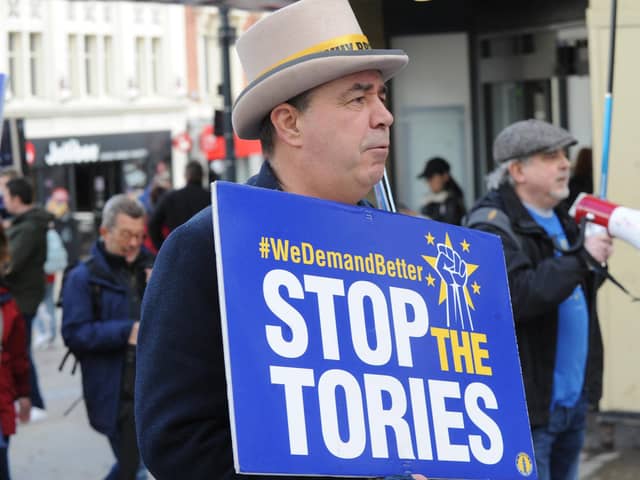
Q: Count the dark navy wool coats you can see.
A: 1